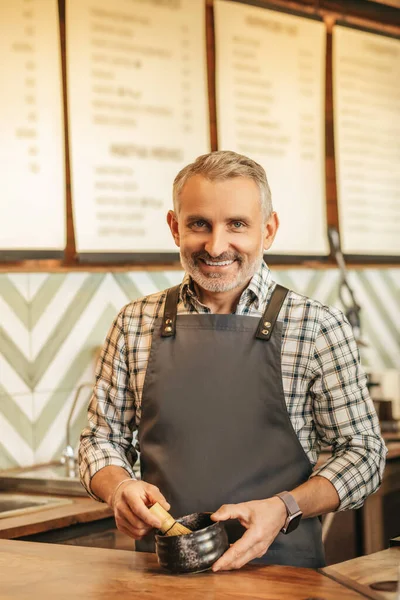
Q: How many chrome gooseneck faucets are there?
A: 1